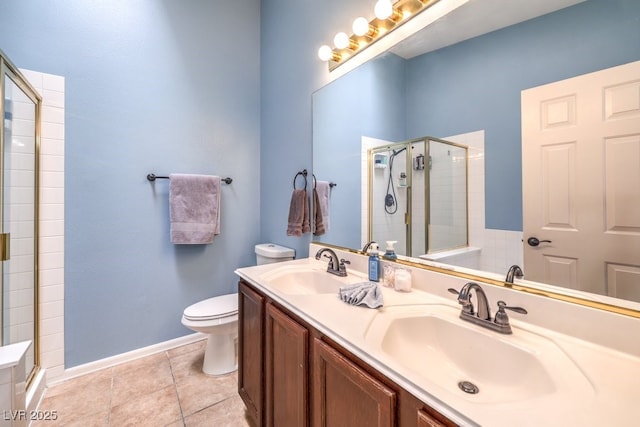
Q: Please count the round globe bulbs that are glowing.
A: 4